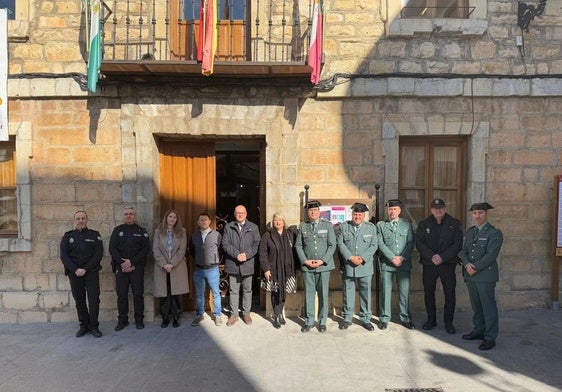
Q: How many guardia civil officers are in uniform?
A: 4